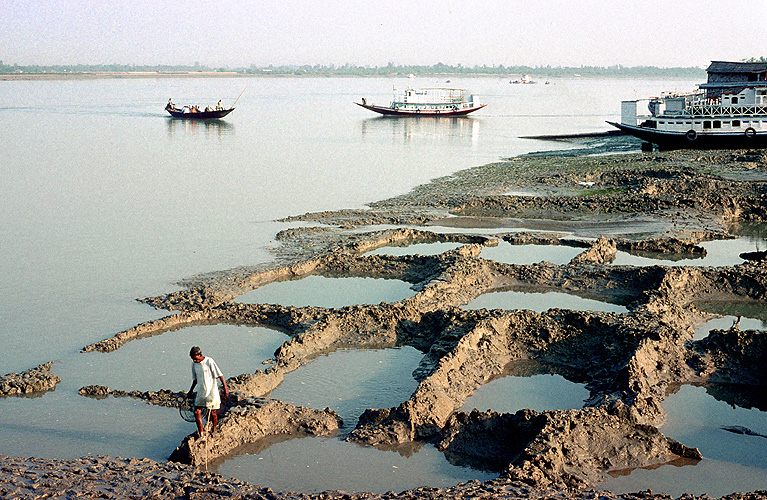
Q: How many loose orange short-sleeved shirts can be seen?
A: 0